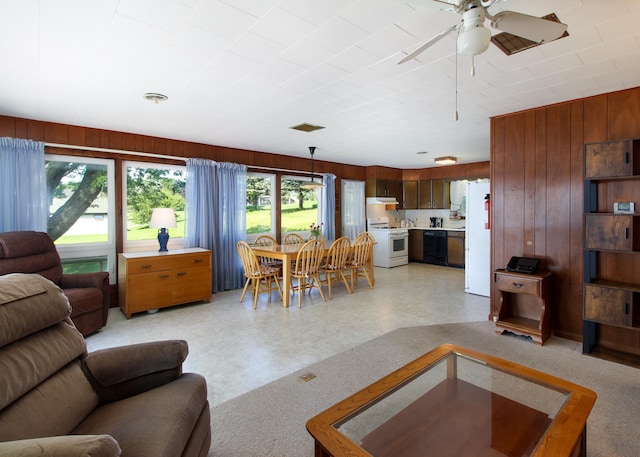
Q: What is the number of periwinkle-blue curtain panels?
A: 4